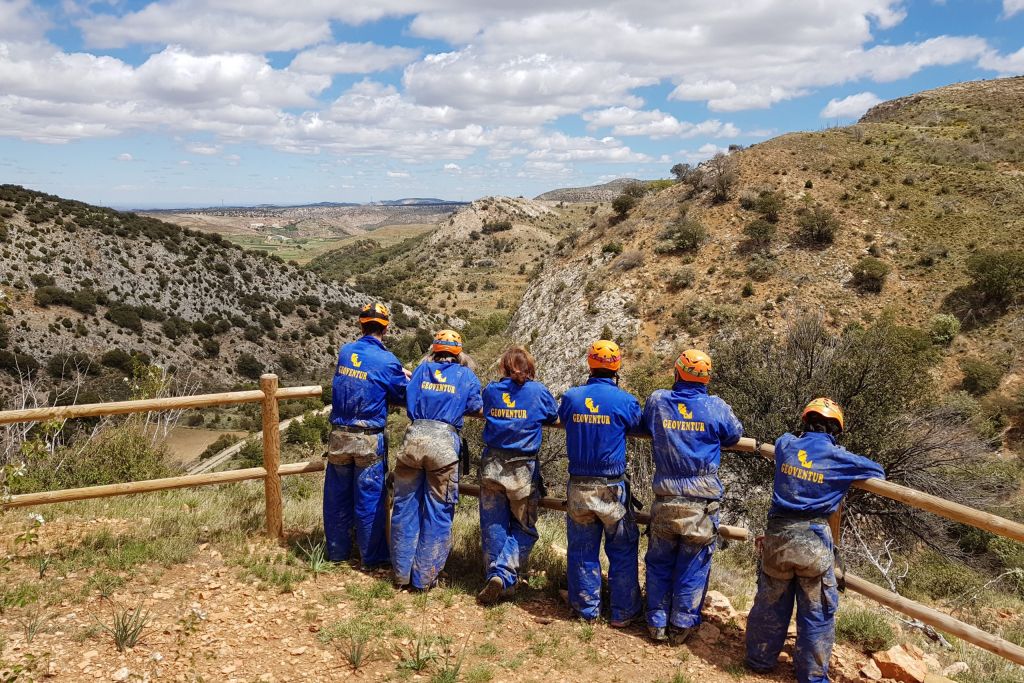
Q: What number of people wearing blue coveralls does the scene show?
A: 6